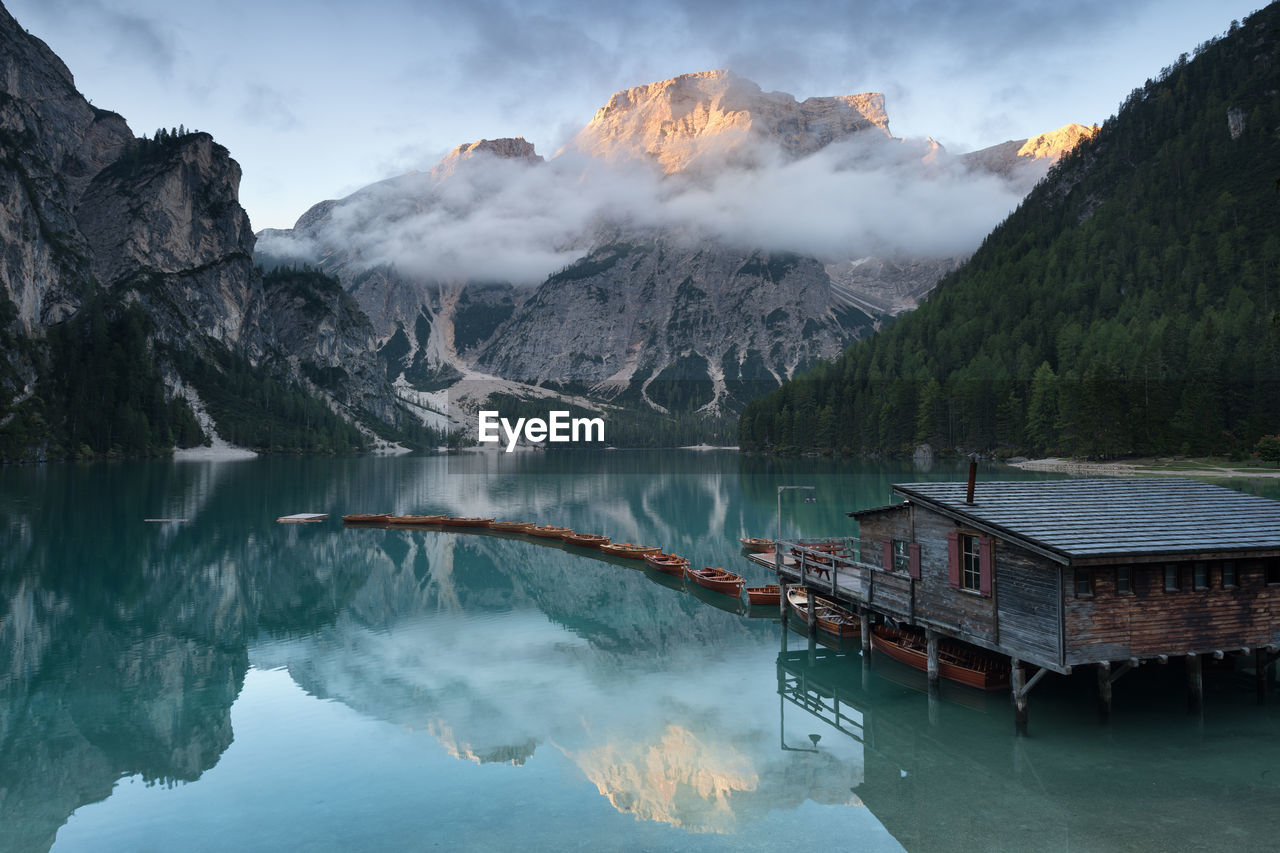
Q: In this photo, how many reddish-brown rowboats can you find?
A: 13